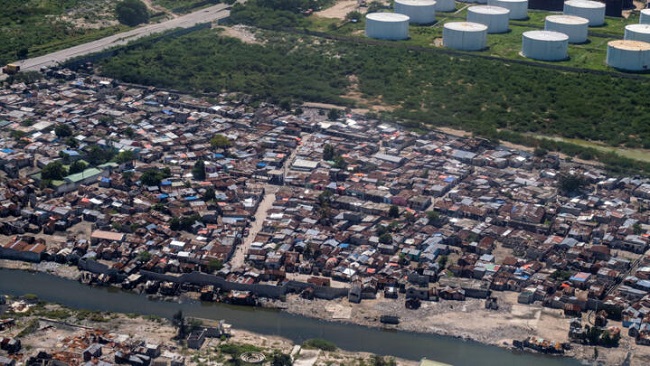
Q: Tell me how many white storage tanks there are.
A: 12